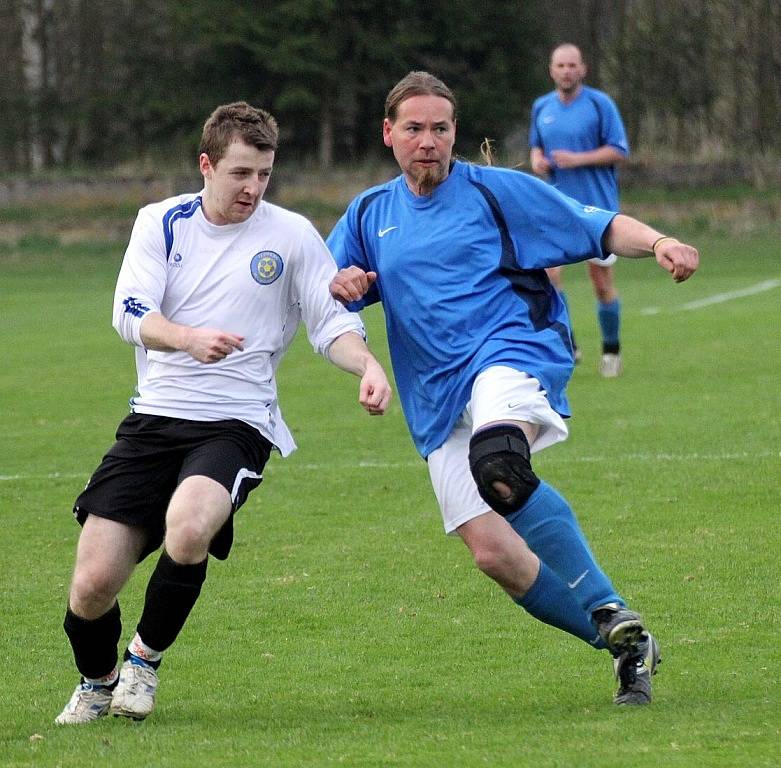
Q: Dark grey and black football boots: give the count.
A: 2